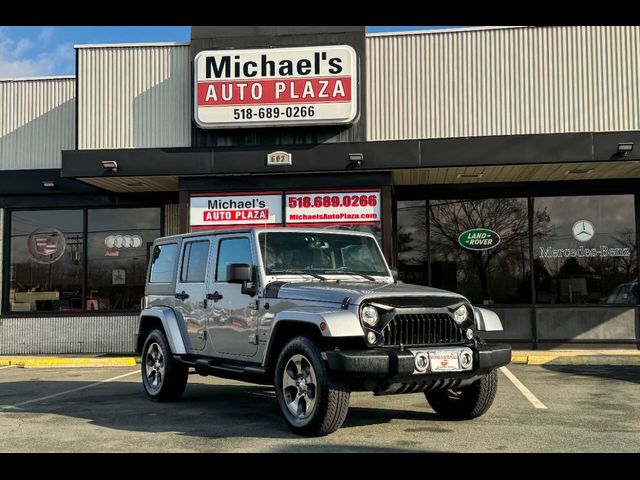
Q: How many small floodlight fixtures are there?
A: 4